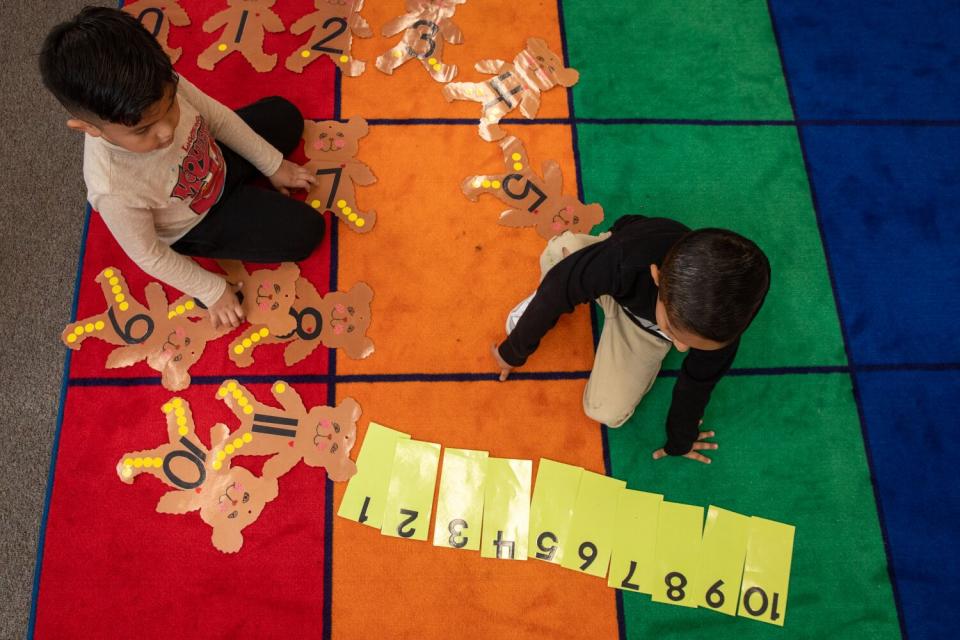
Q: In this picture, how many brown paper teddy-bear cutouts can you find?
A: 12